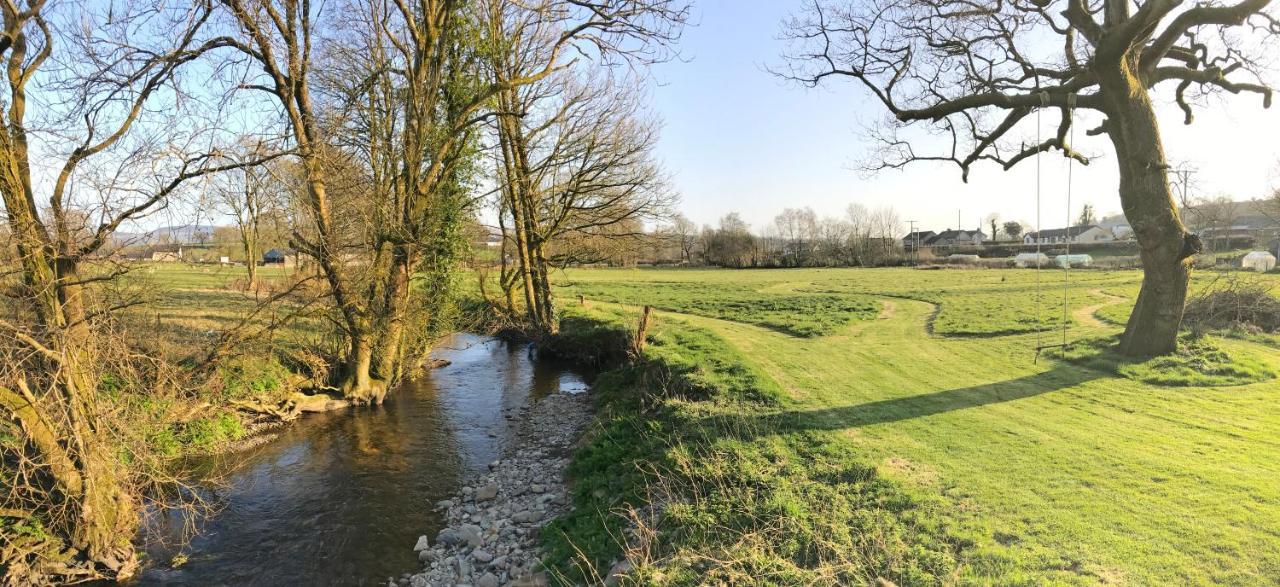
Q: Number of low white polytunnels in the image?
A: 4